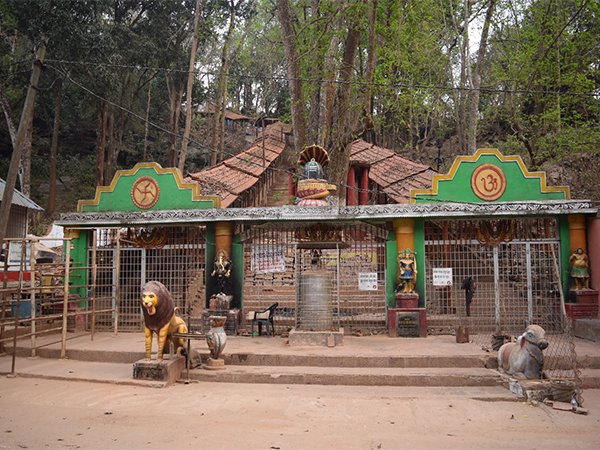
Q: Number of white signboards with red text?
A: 1